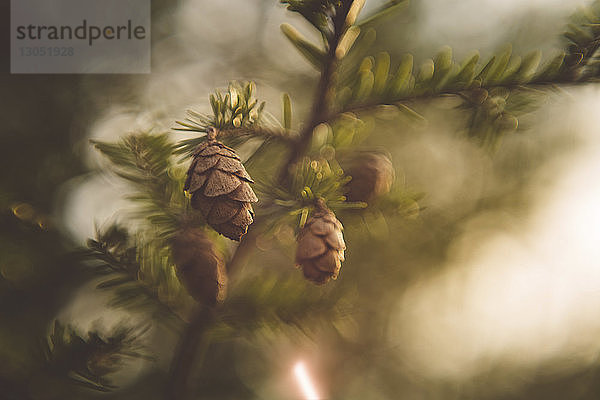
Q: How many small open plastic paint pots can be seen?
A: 0